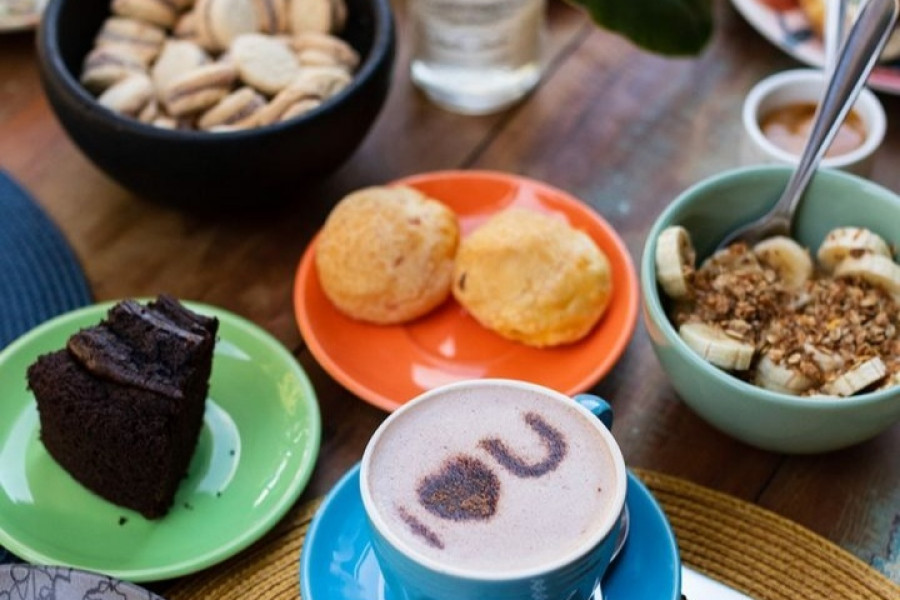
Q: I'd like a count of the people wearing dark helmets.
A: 0